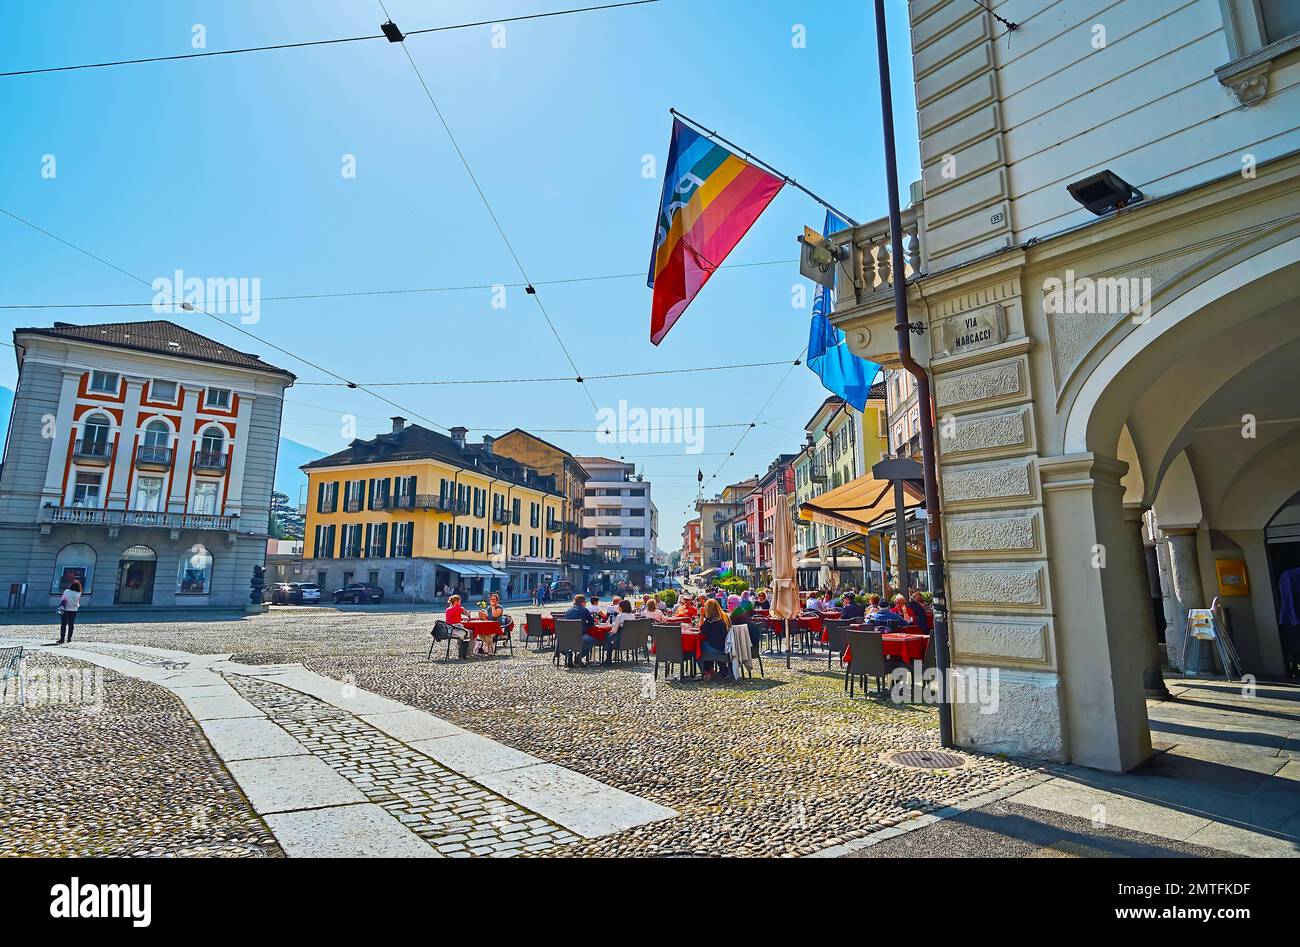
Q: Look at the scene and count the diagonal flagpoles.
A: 1